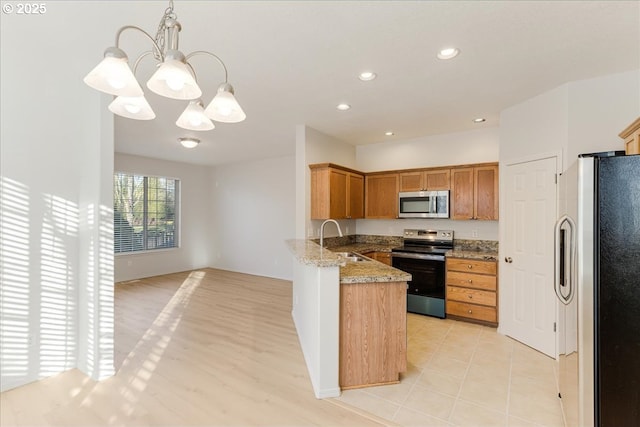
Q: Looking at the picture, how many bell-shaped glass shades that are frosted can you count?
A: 5